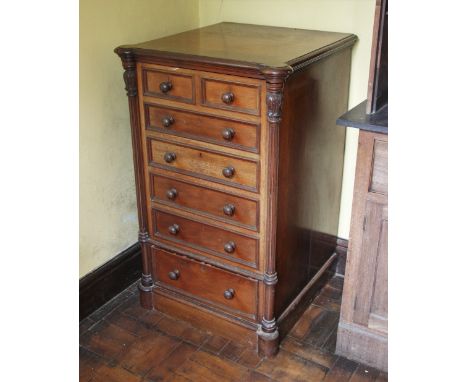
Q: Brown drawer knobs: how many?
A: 12